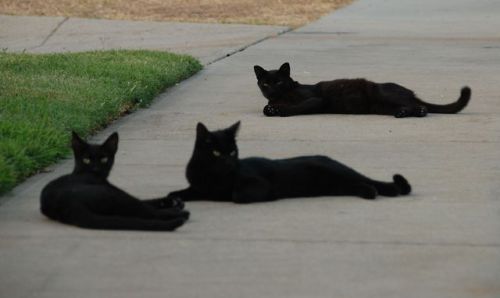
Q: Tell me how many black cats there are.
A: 3